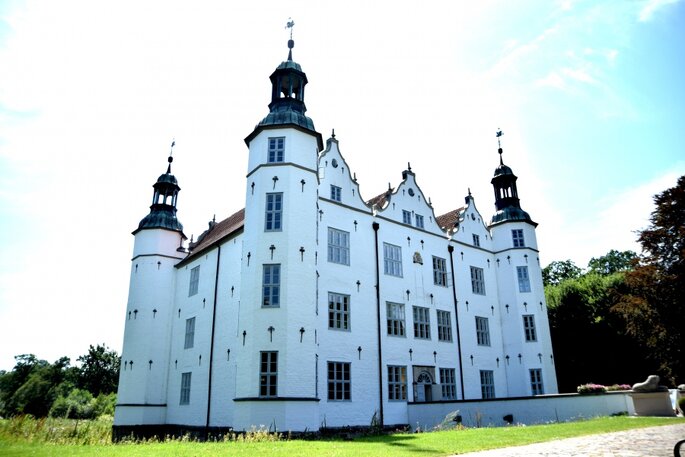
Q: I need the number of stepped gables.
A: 3